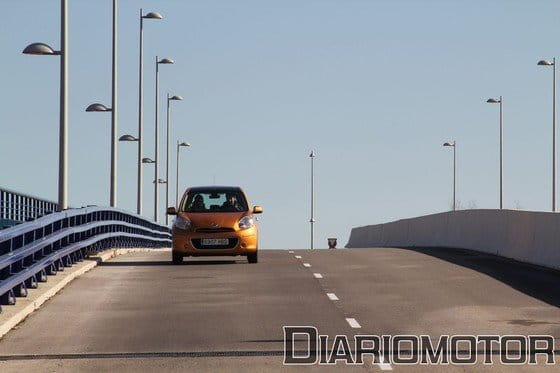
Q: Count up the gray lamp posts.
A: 10